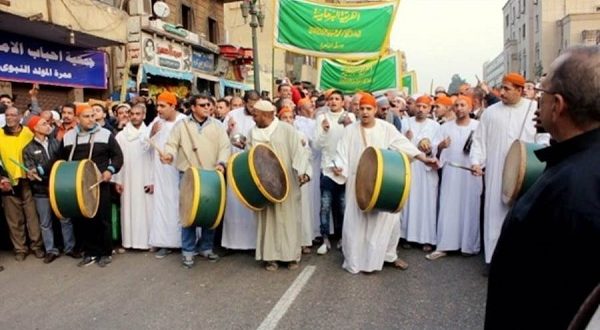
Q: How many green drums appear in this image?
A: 5